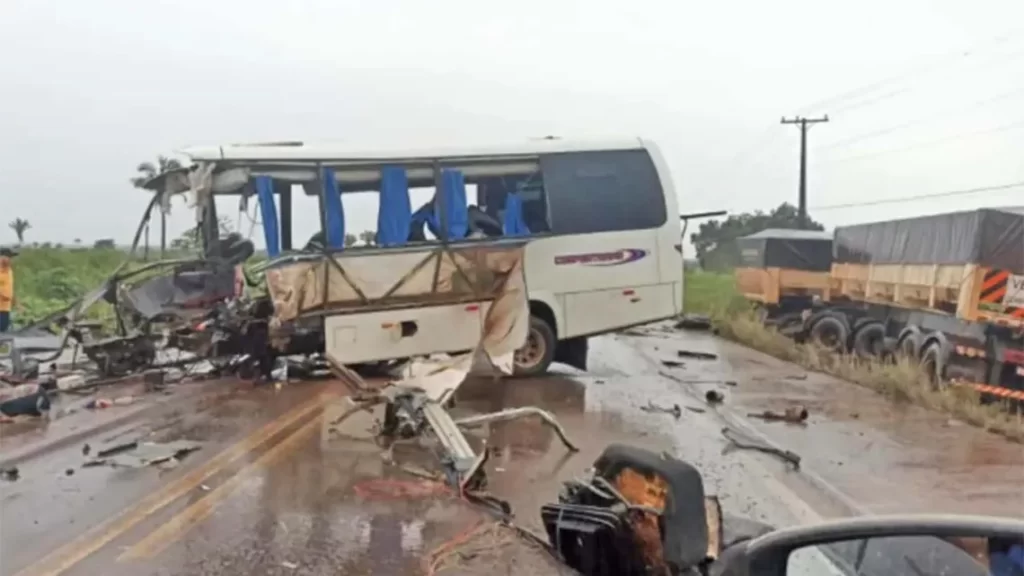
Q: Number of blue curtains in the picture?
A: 5